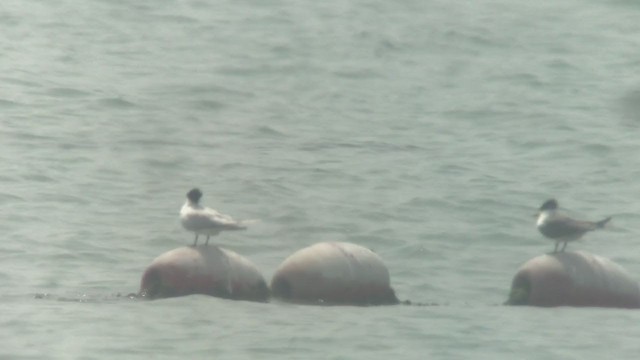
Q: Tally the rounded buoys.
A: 3